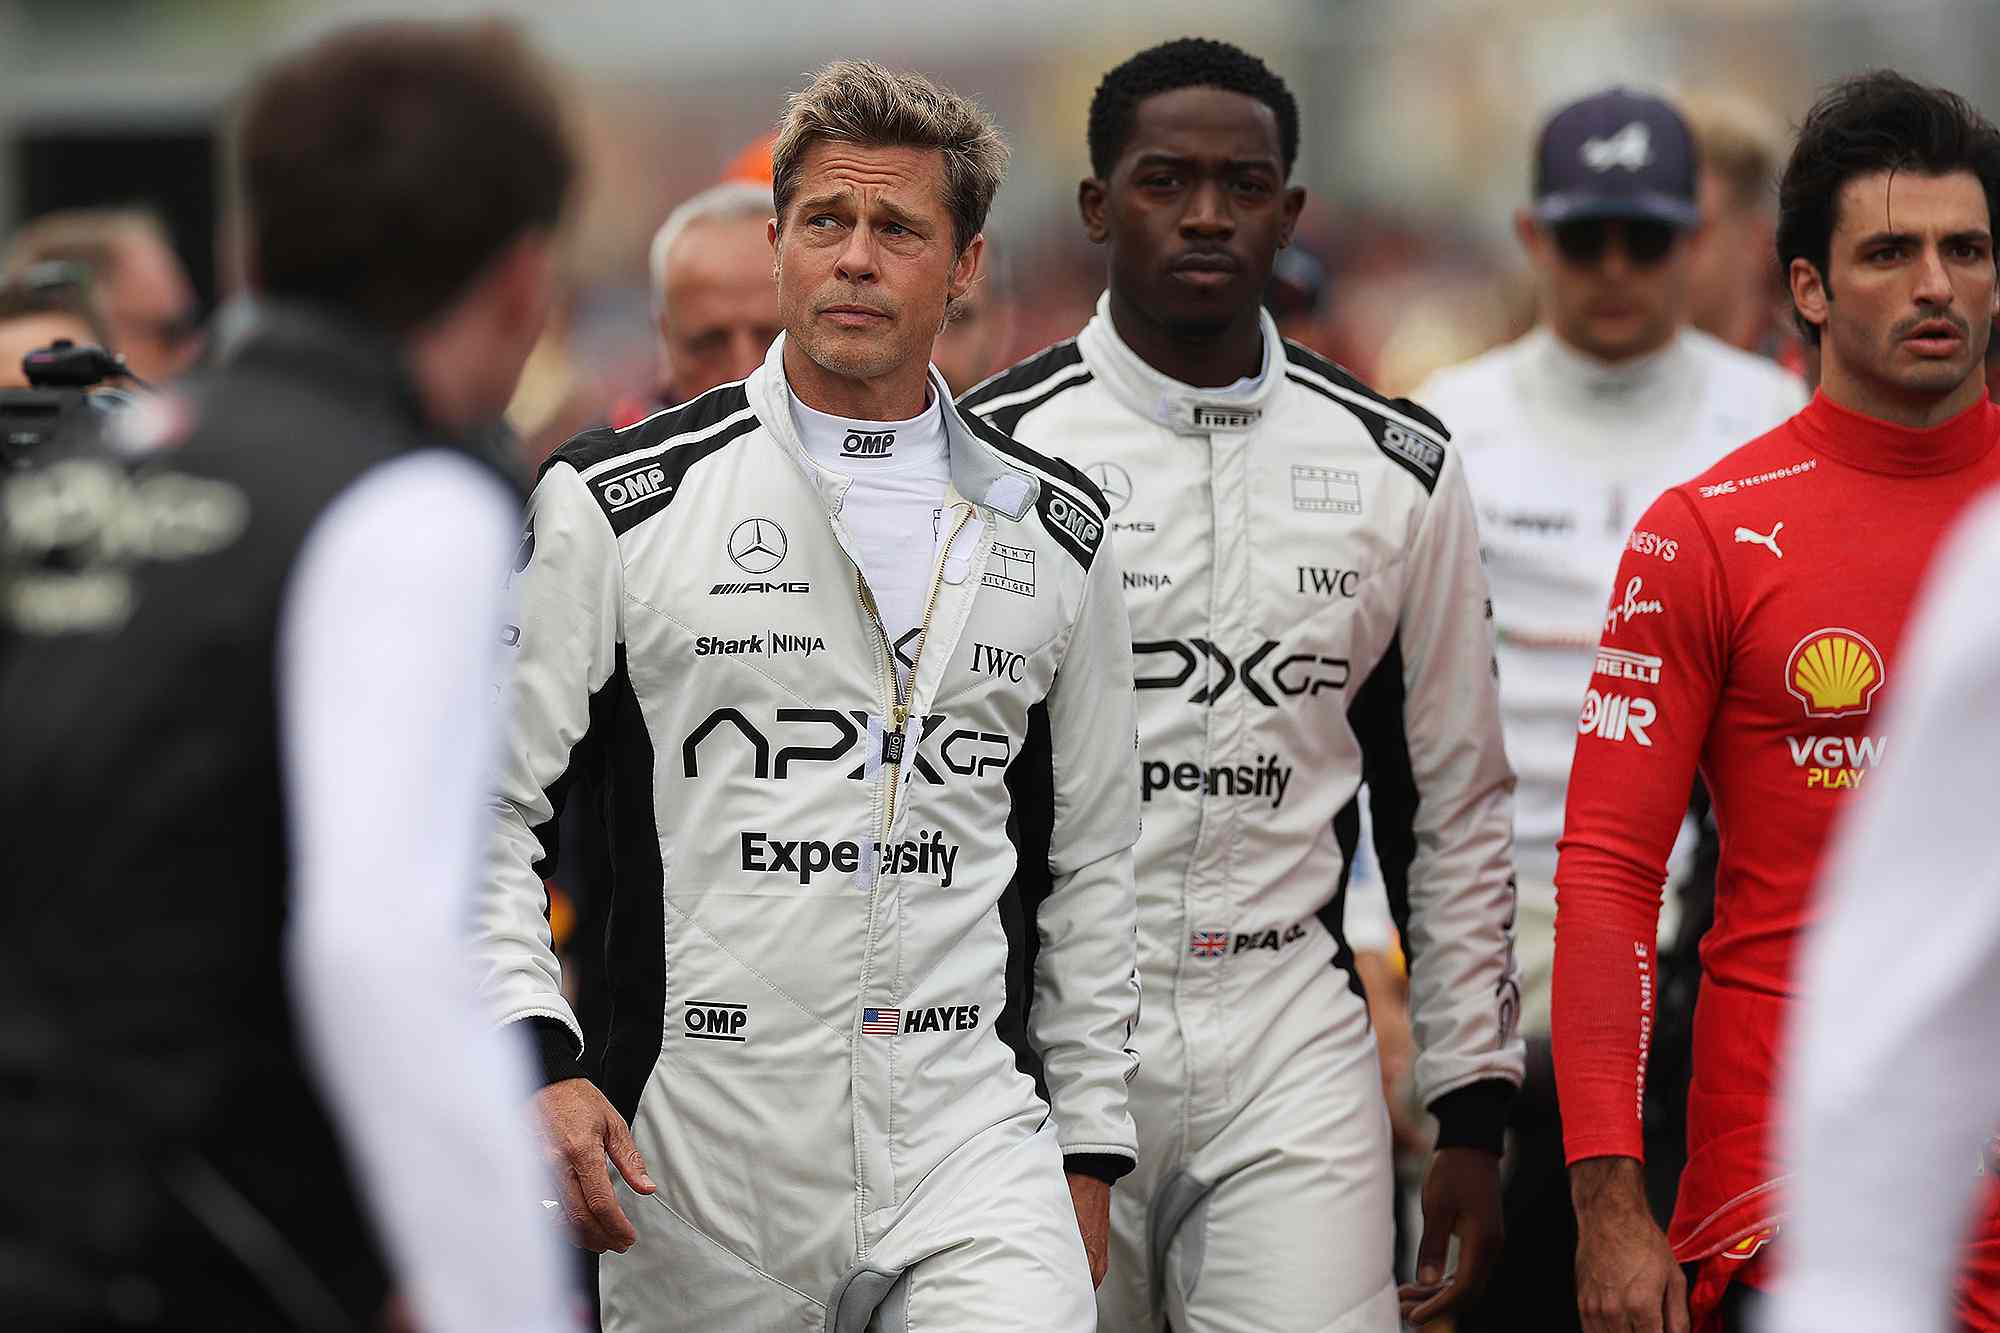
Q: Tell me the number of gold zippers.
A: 1